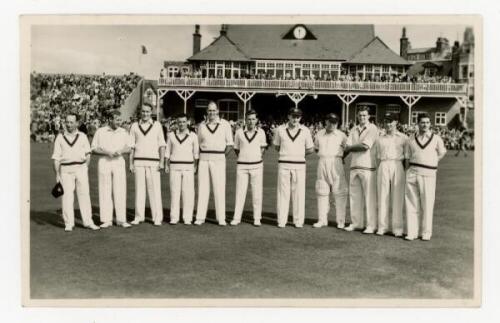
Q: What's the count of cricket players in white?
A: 11